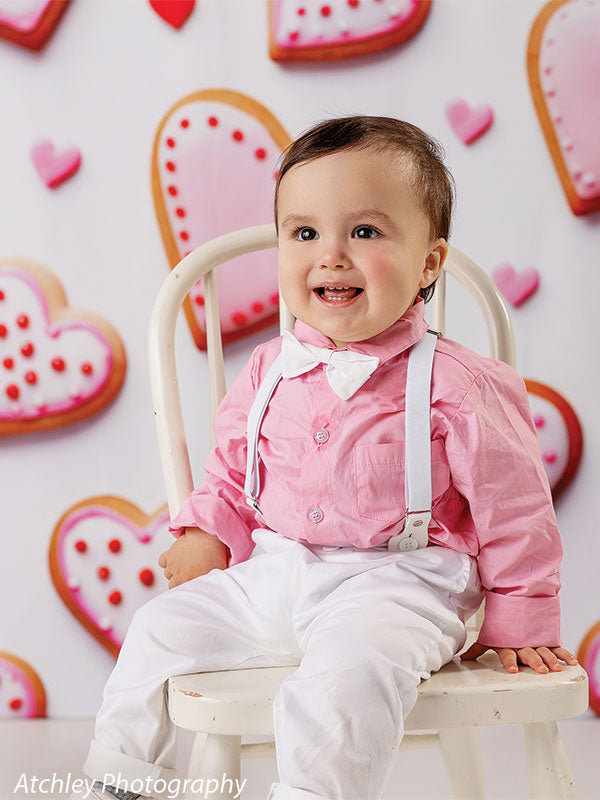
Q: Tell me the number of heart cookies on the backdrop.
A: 9